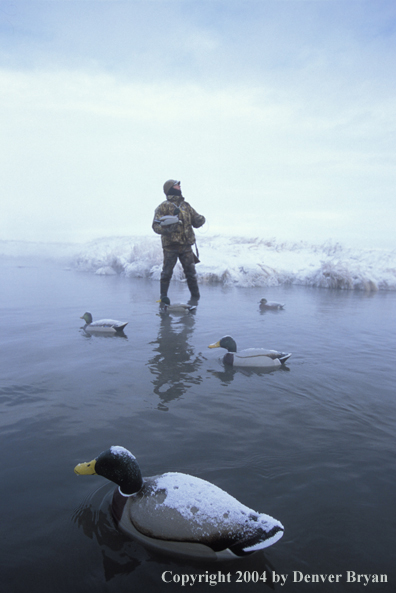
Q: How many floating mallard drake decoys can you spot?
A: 4